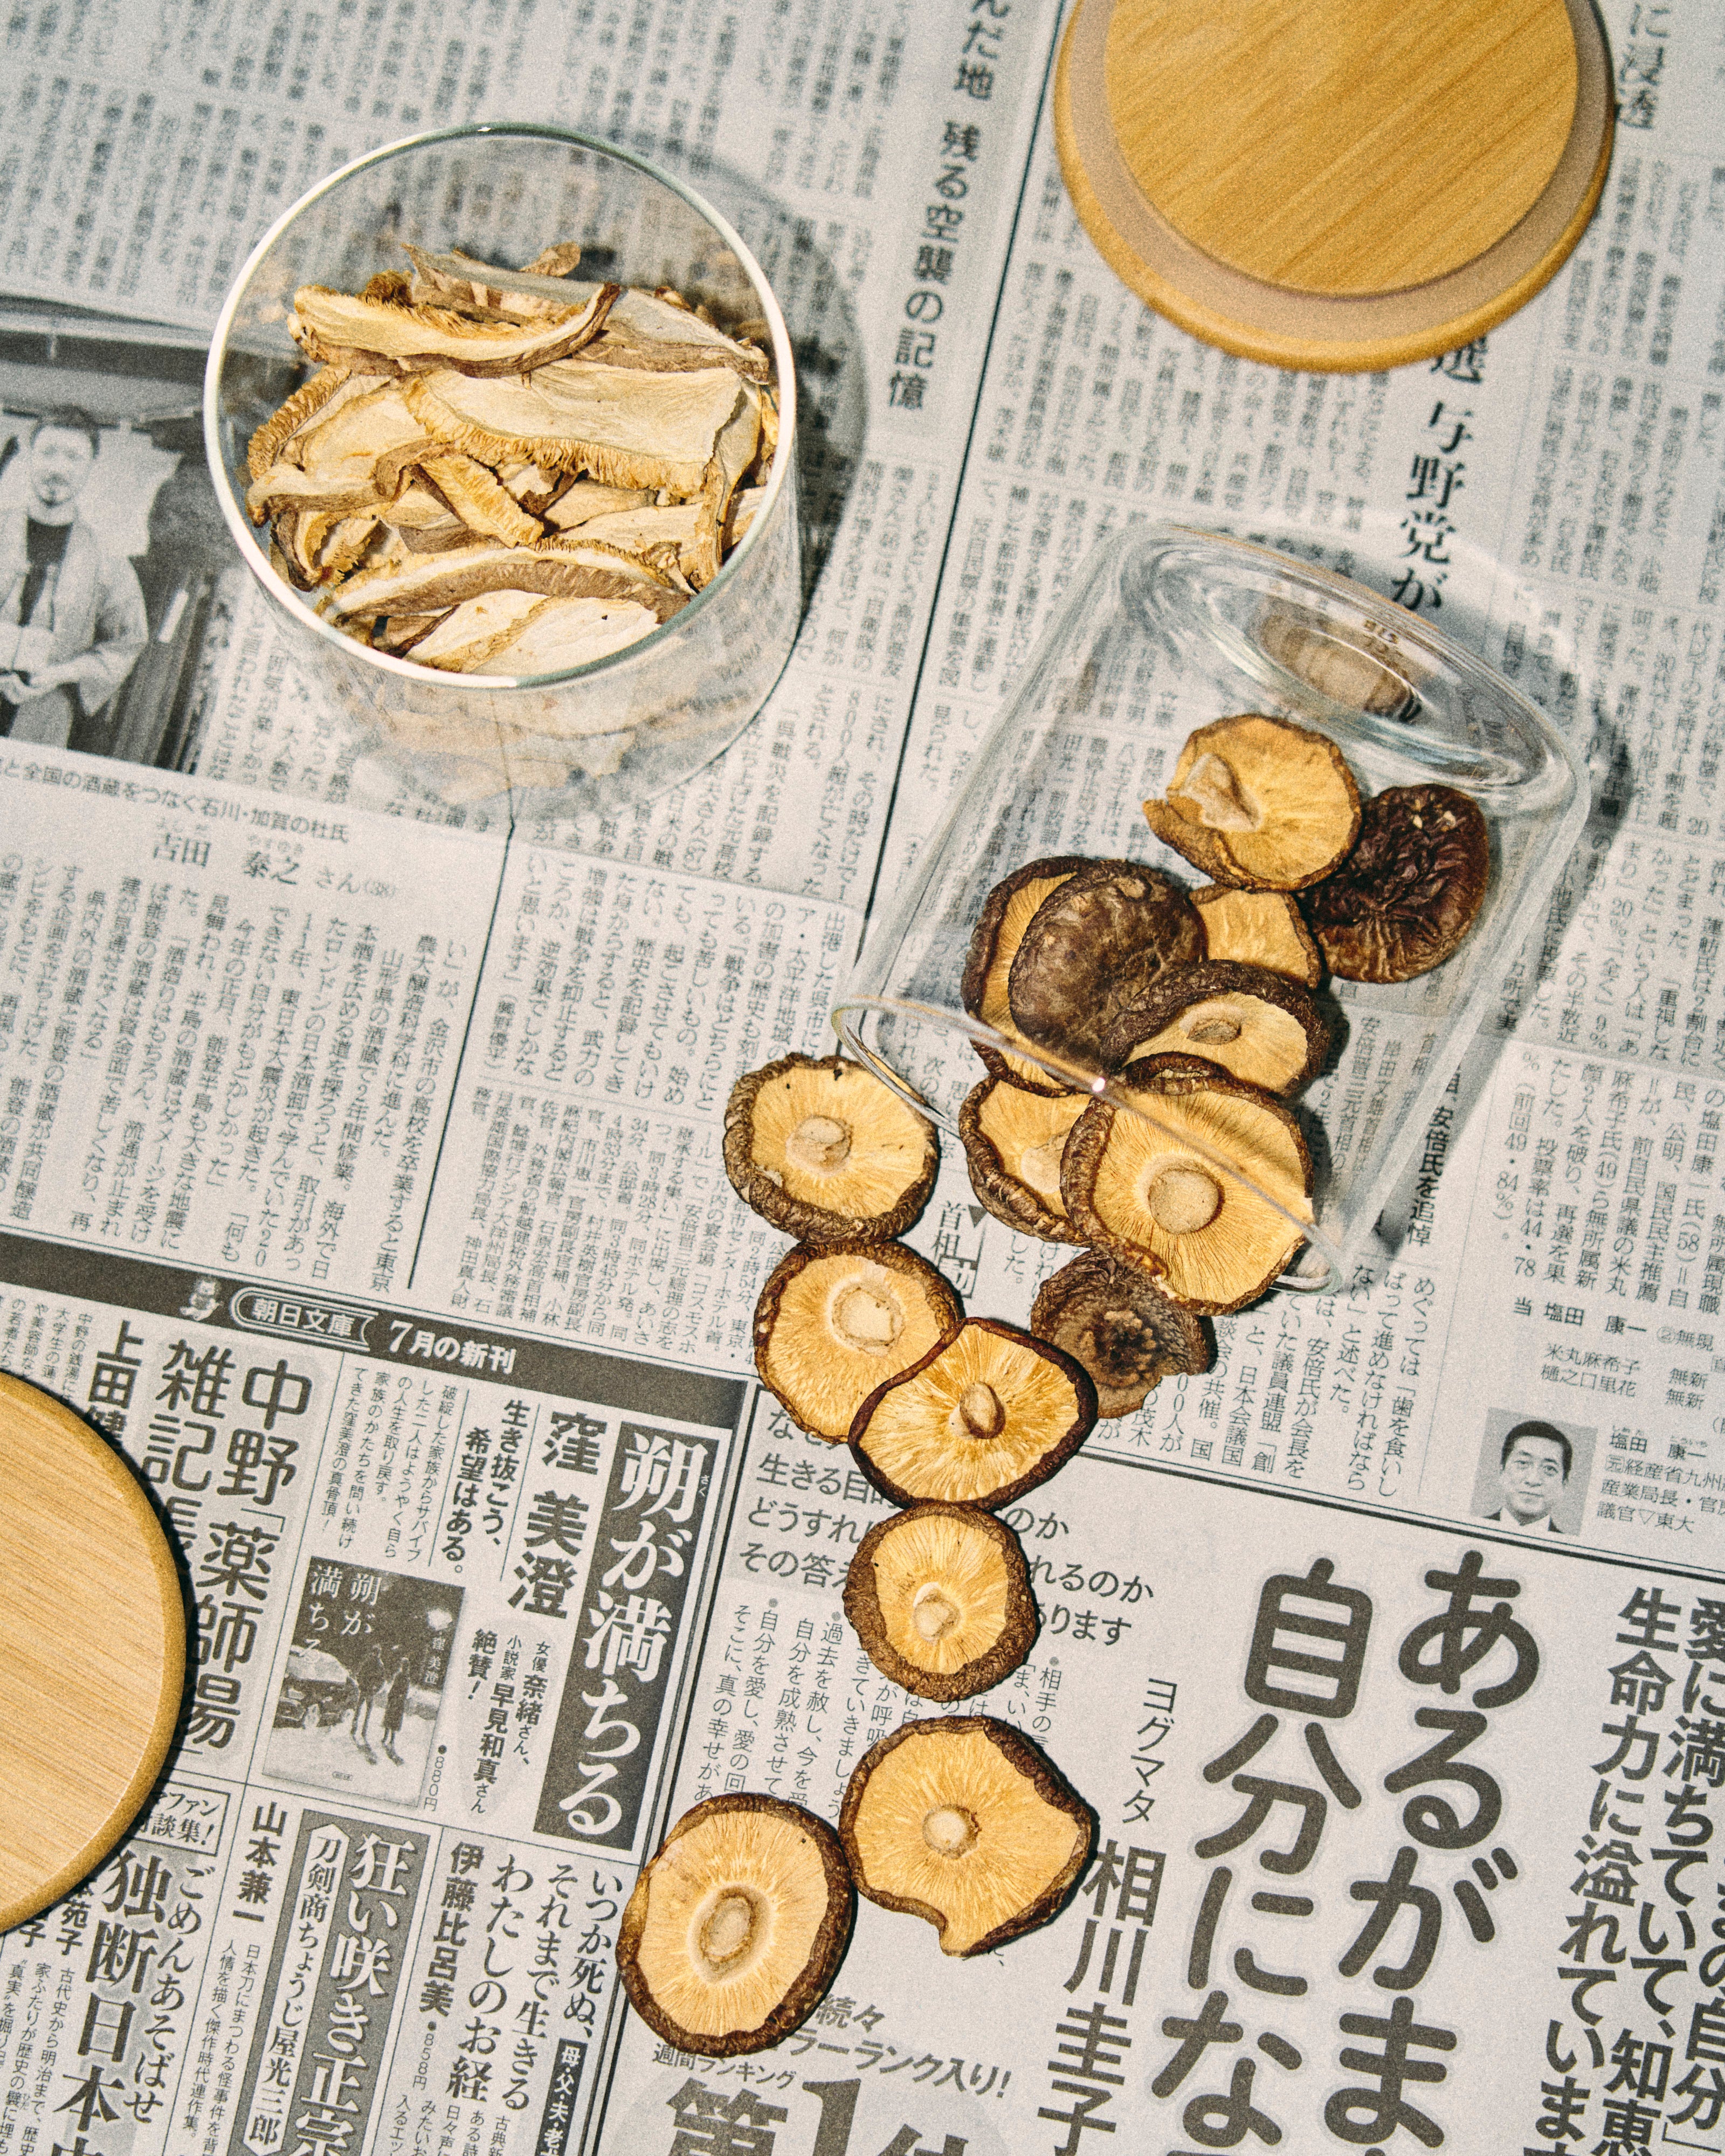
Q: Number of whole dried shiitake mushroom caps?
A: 15